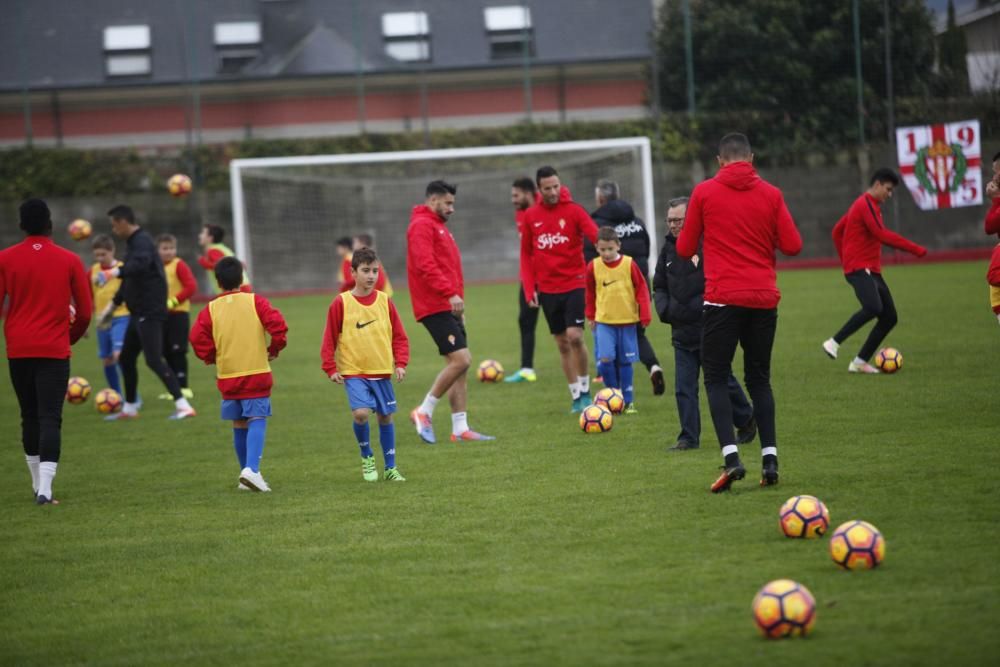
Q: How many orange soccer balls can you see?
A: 11